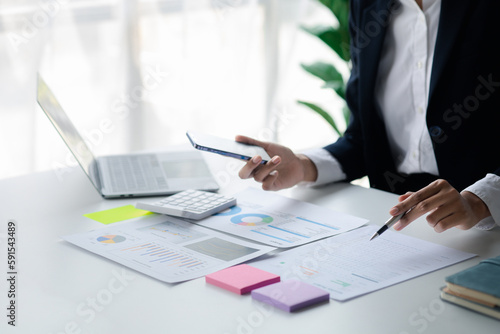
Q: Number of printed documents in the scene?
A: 3